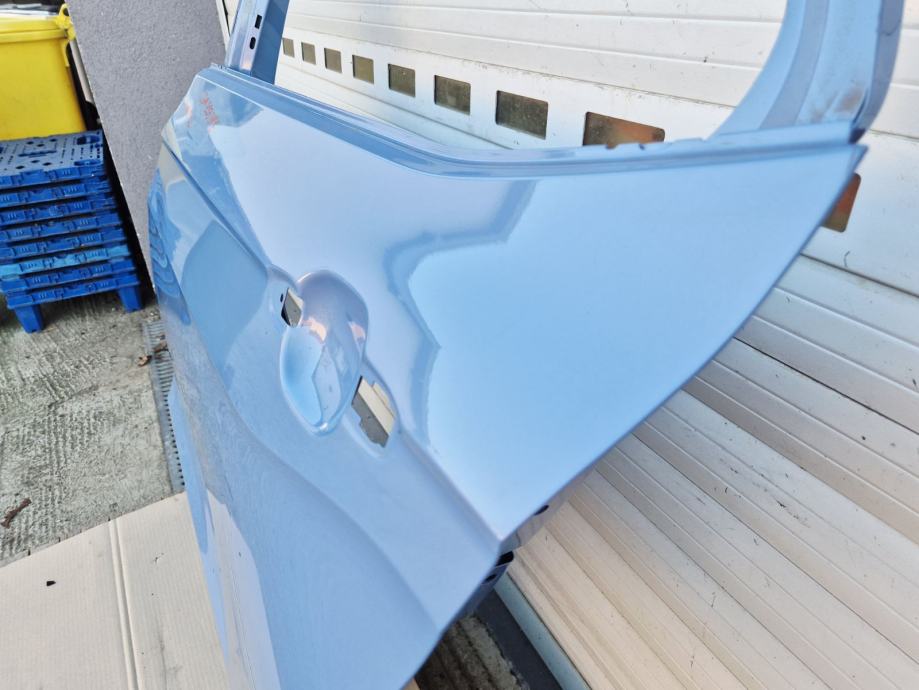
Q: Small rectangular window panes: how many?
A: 9